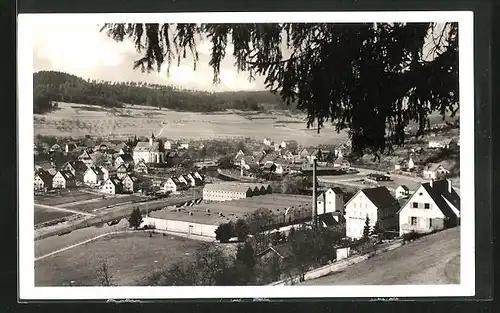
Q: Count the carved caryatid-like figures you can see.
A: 0